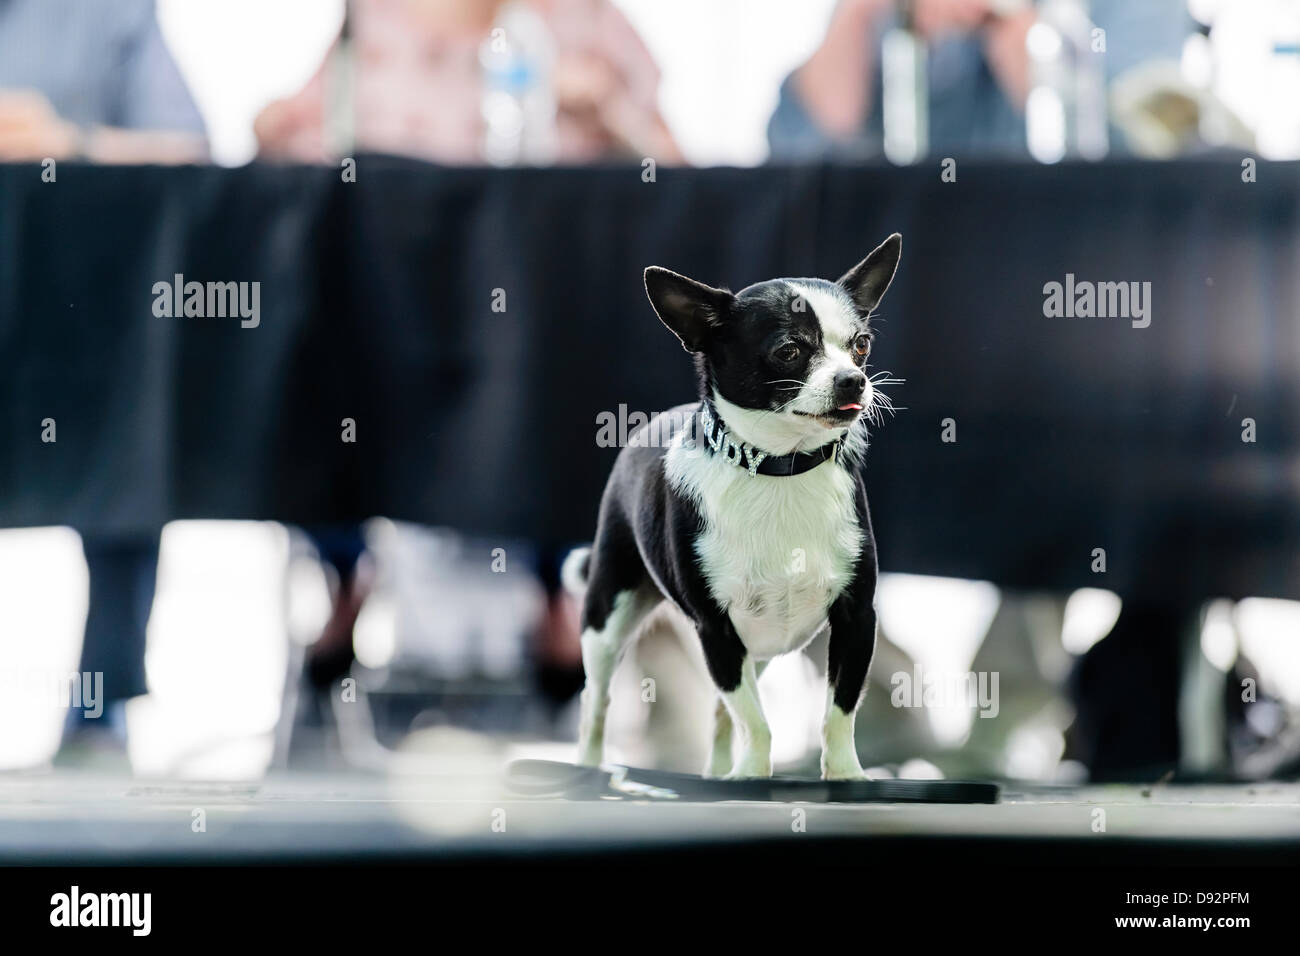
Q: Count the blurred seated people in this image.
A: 3